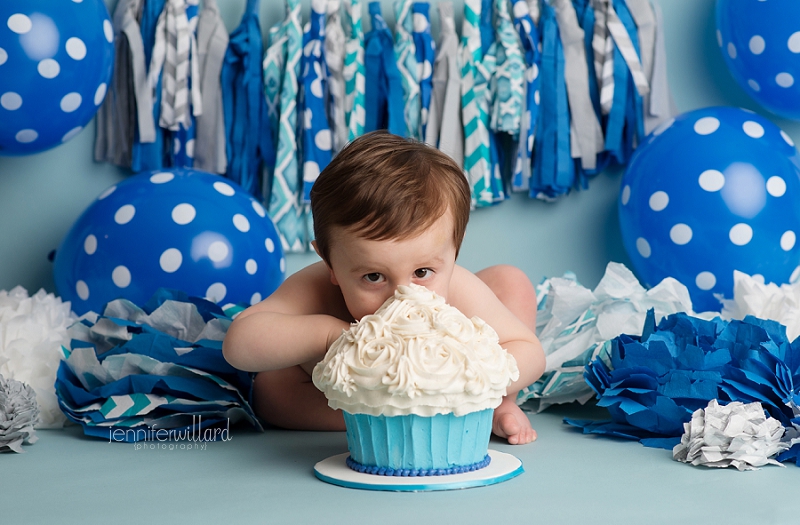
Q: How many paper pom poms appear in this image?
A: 7